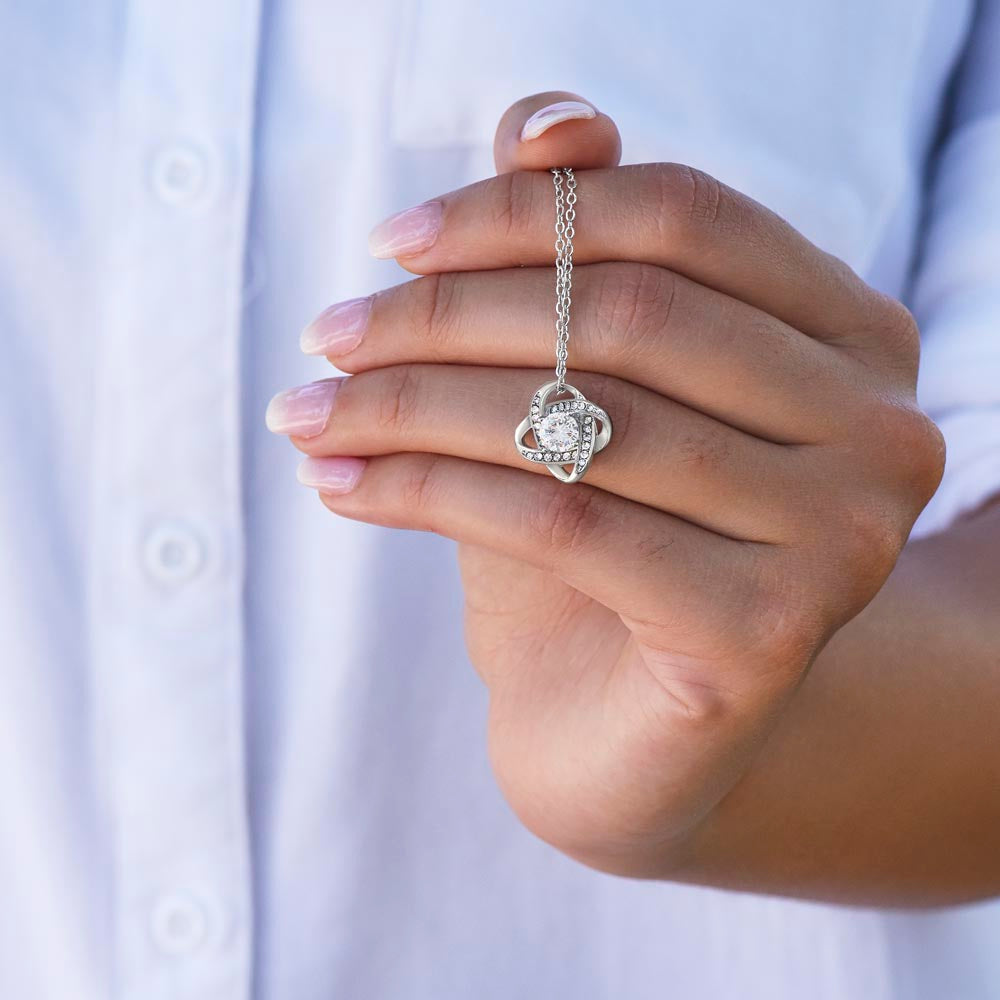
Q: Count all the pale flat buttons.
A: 3